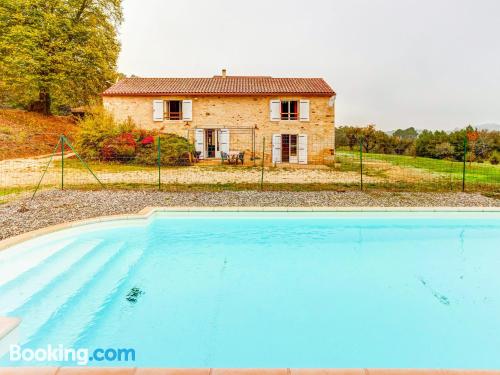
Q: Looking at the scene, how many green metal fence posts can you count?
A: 5